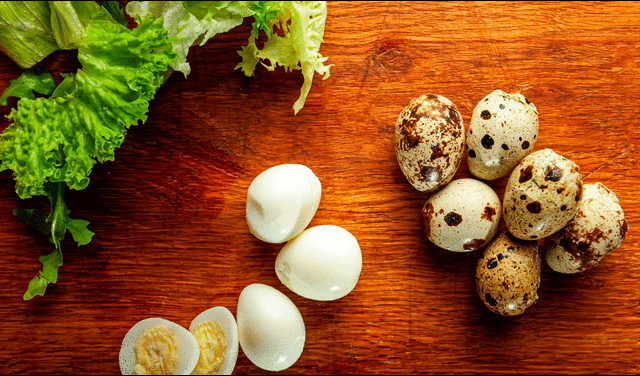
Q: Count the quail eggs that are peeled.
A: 4